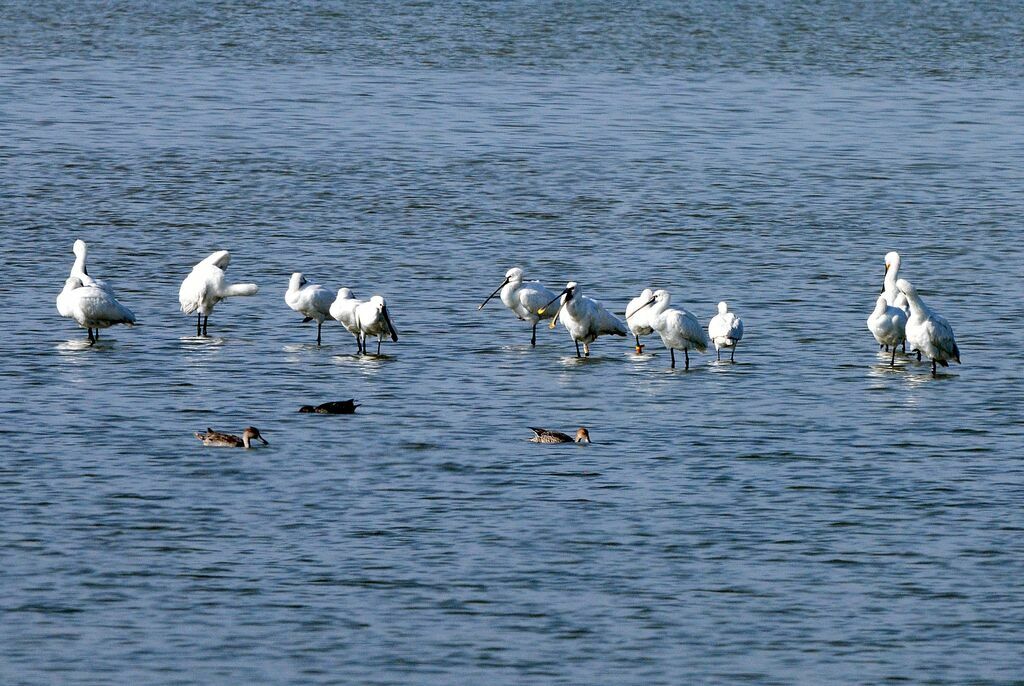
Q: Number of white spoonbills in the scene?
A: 14